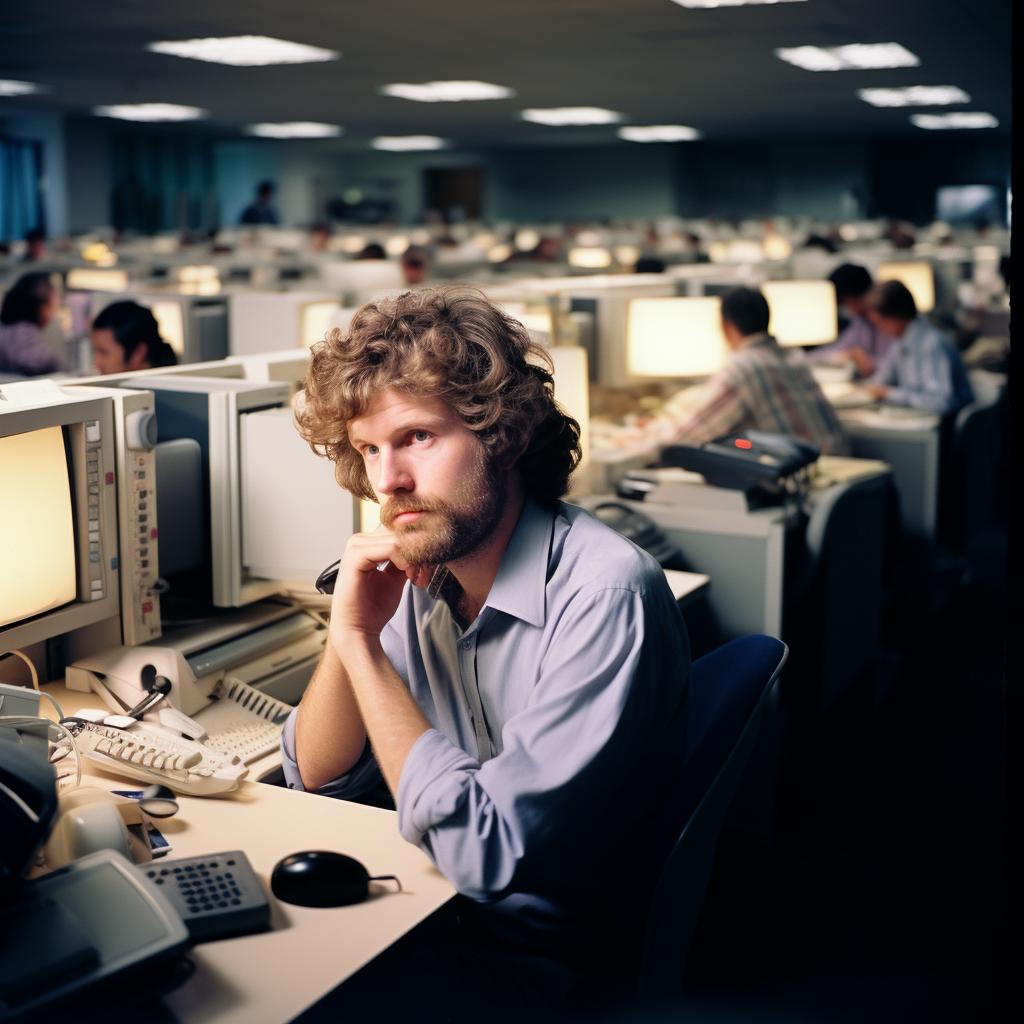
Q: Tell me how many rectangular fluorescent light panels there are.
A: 12